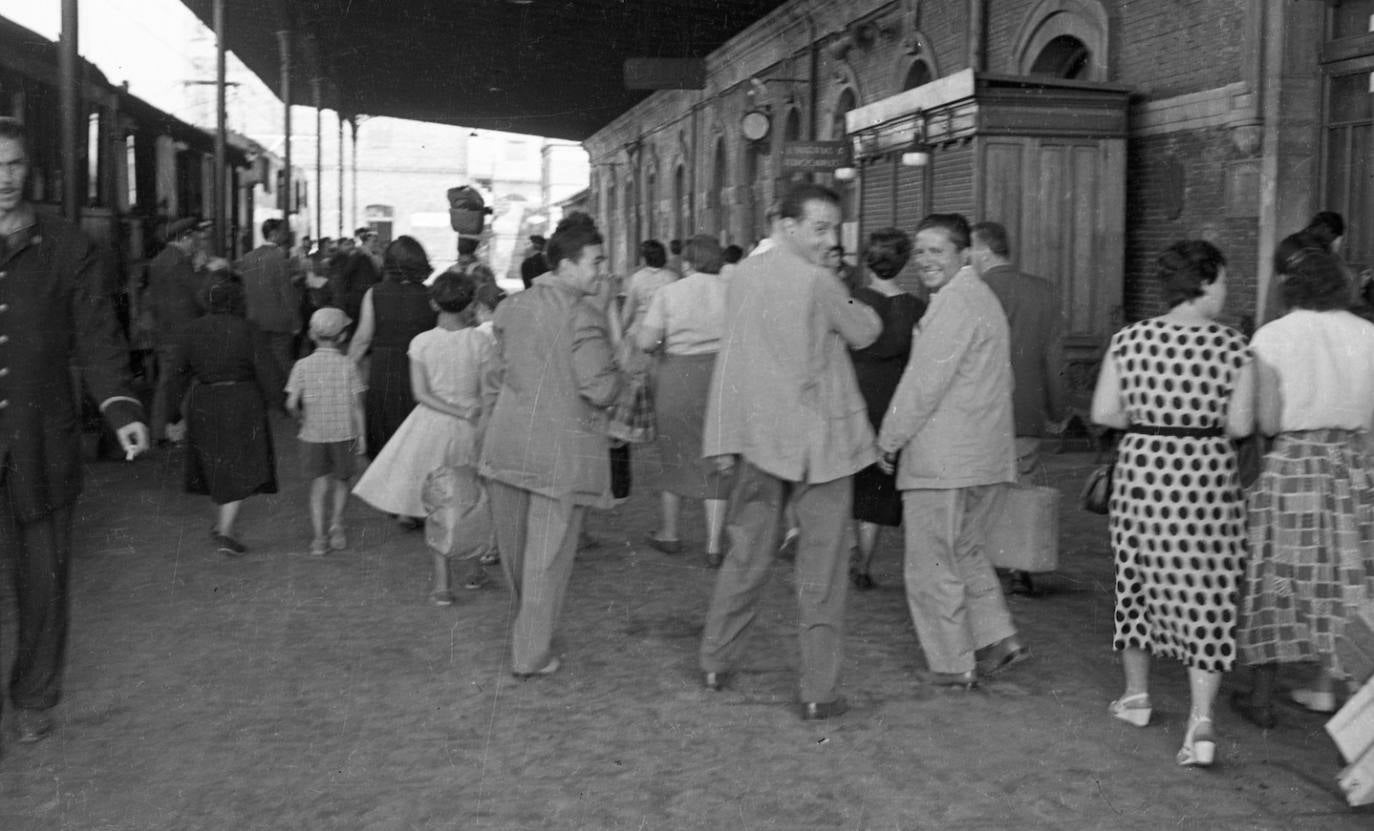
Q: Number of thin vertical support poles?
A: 6